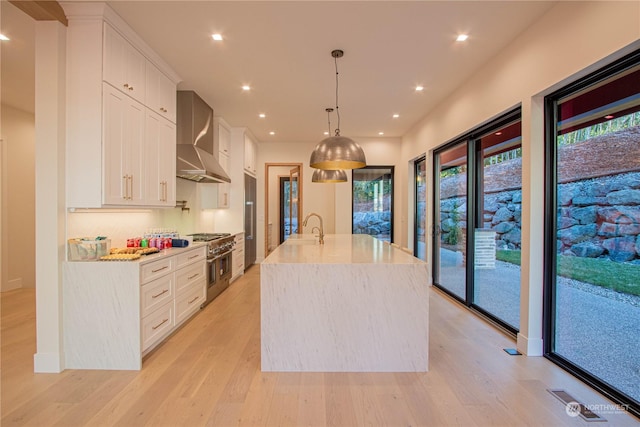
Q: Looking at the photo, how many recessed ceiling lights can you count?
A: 10